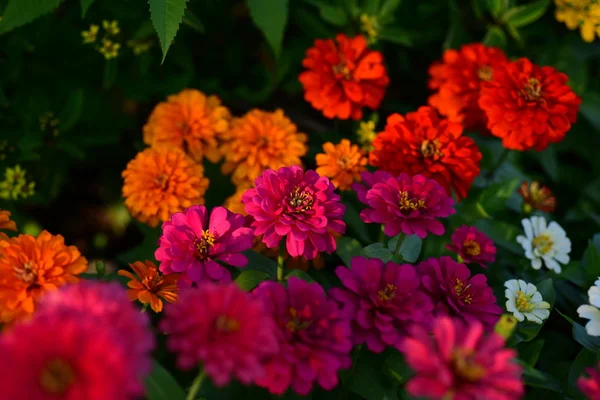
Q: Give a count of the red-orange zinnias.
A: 4